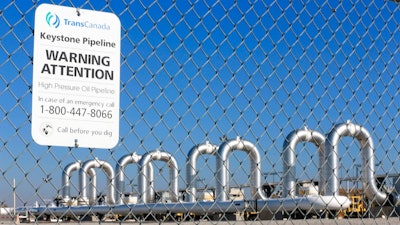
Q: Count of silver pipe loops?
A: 8